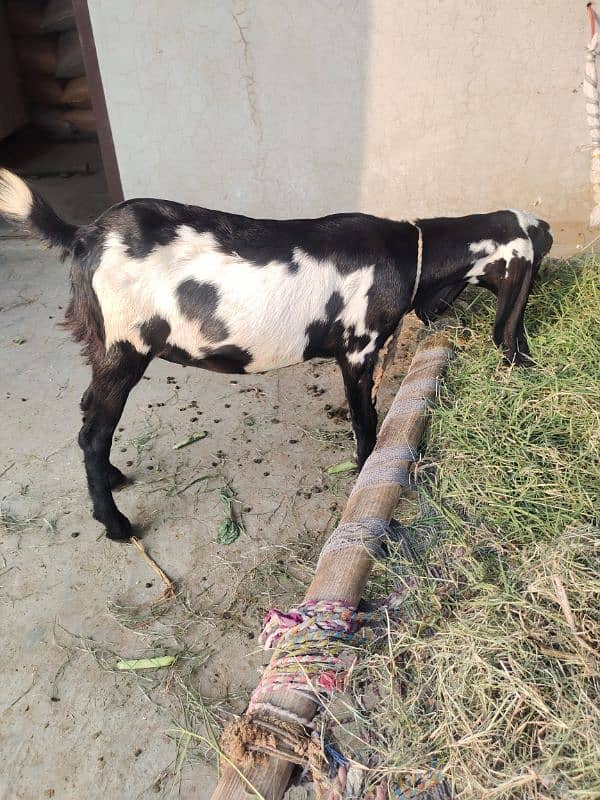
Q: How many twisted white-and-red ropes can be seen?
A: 1